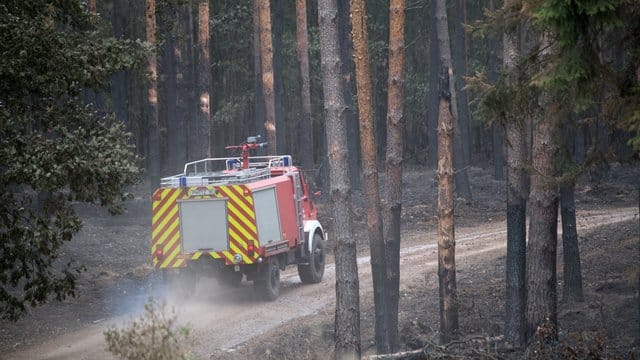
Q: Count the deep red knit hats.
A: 0